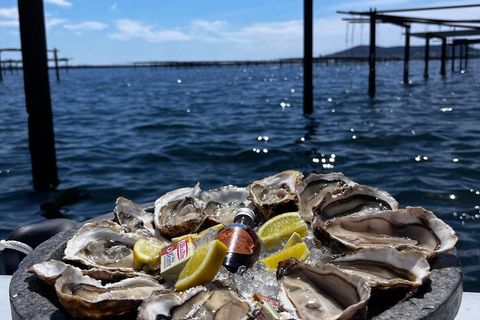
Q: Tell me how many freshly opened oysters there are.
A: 13